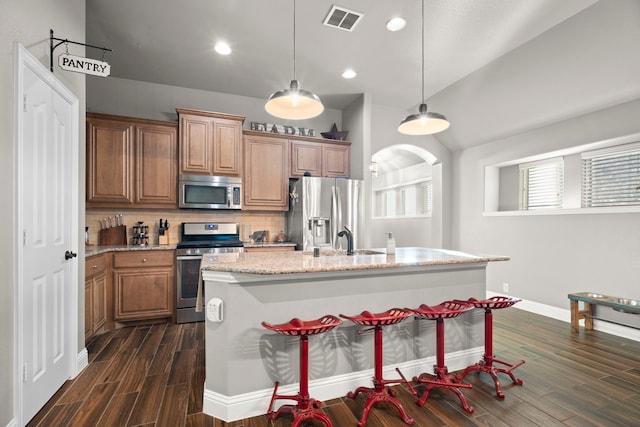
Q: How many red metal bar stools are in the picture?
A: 4